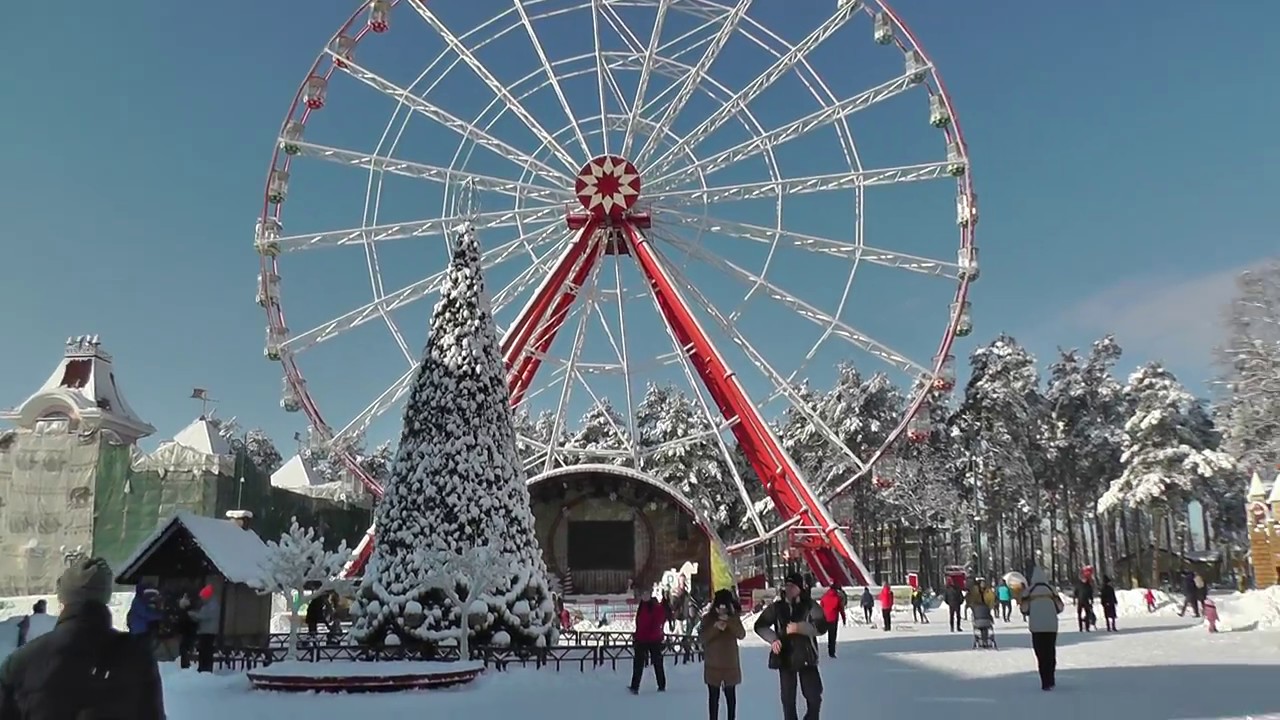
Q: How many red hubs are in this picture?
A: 1